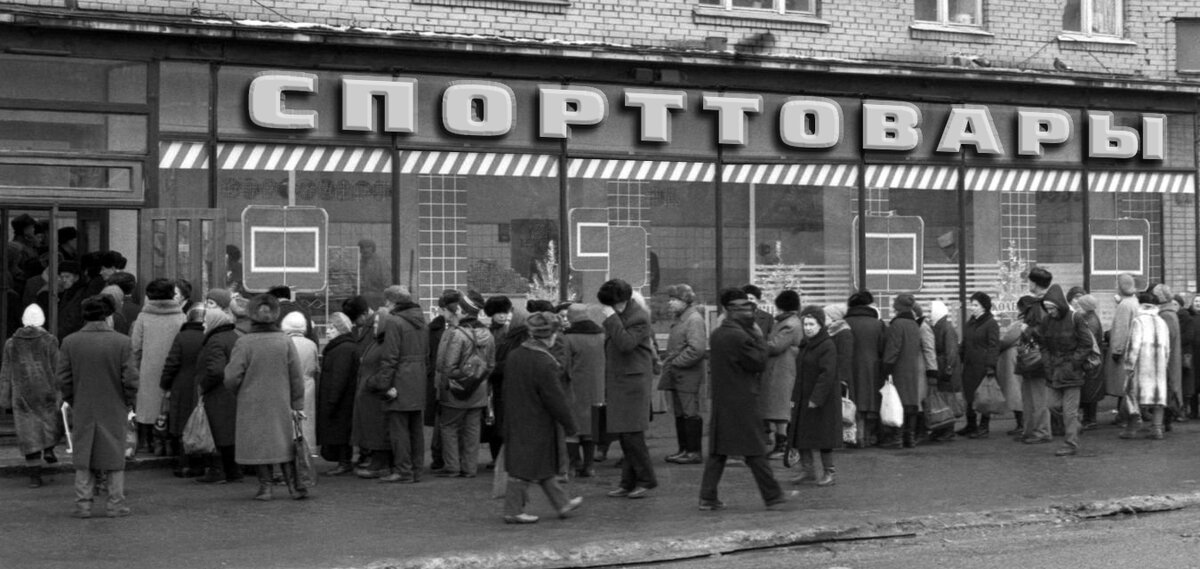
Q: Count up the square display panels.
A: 4